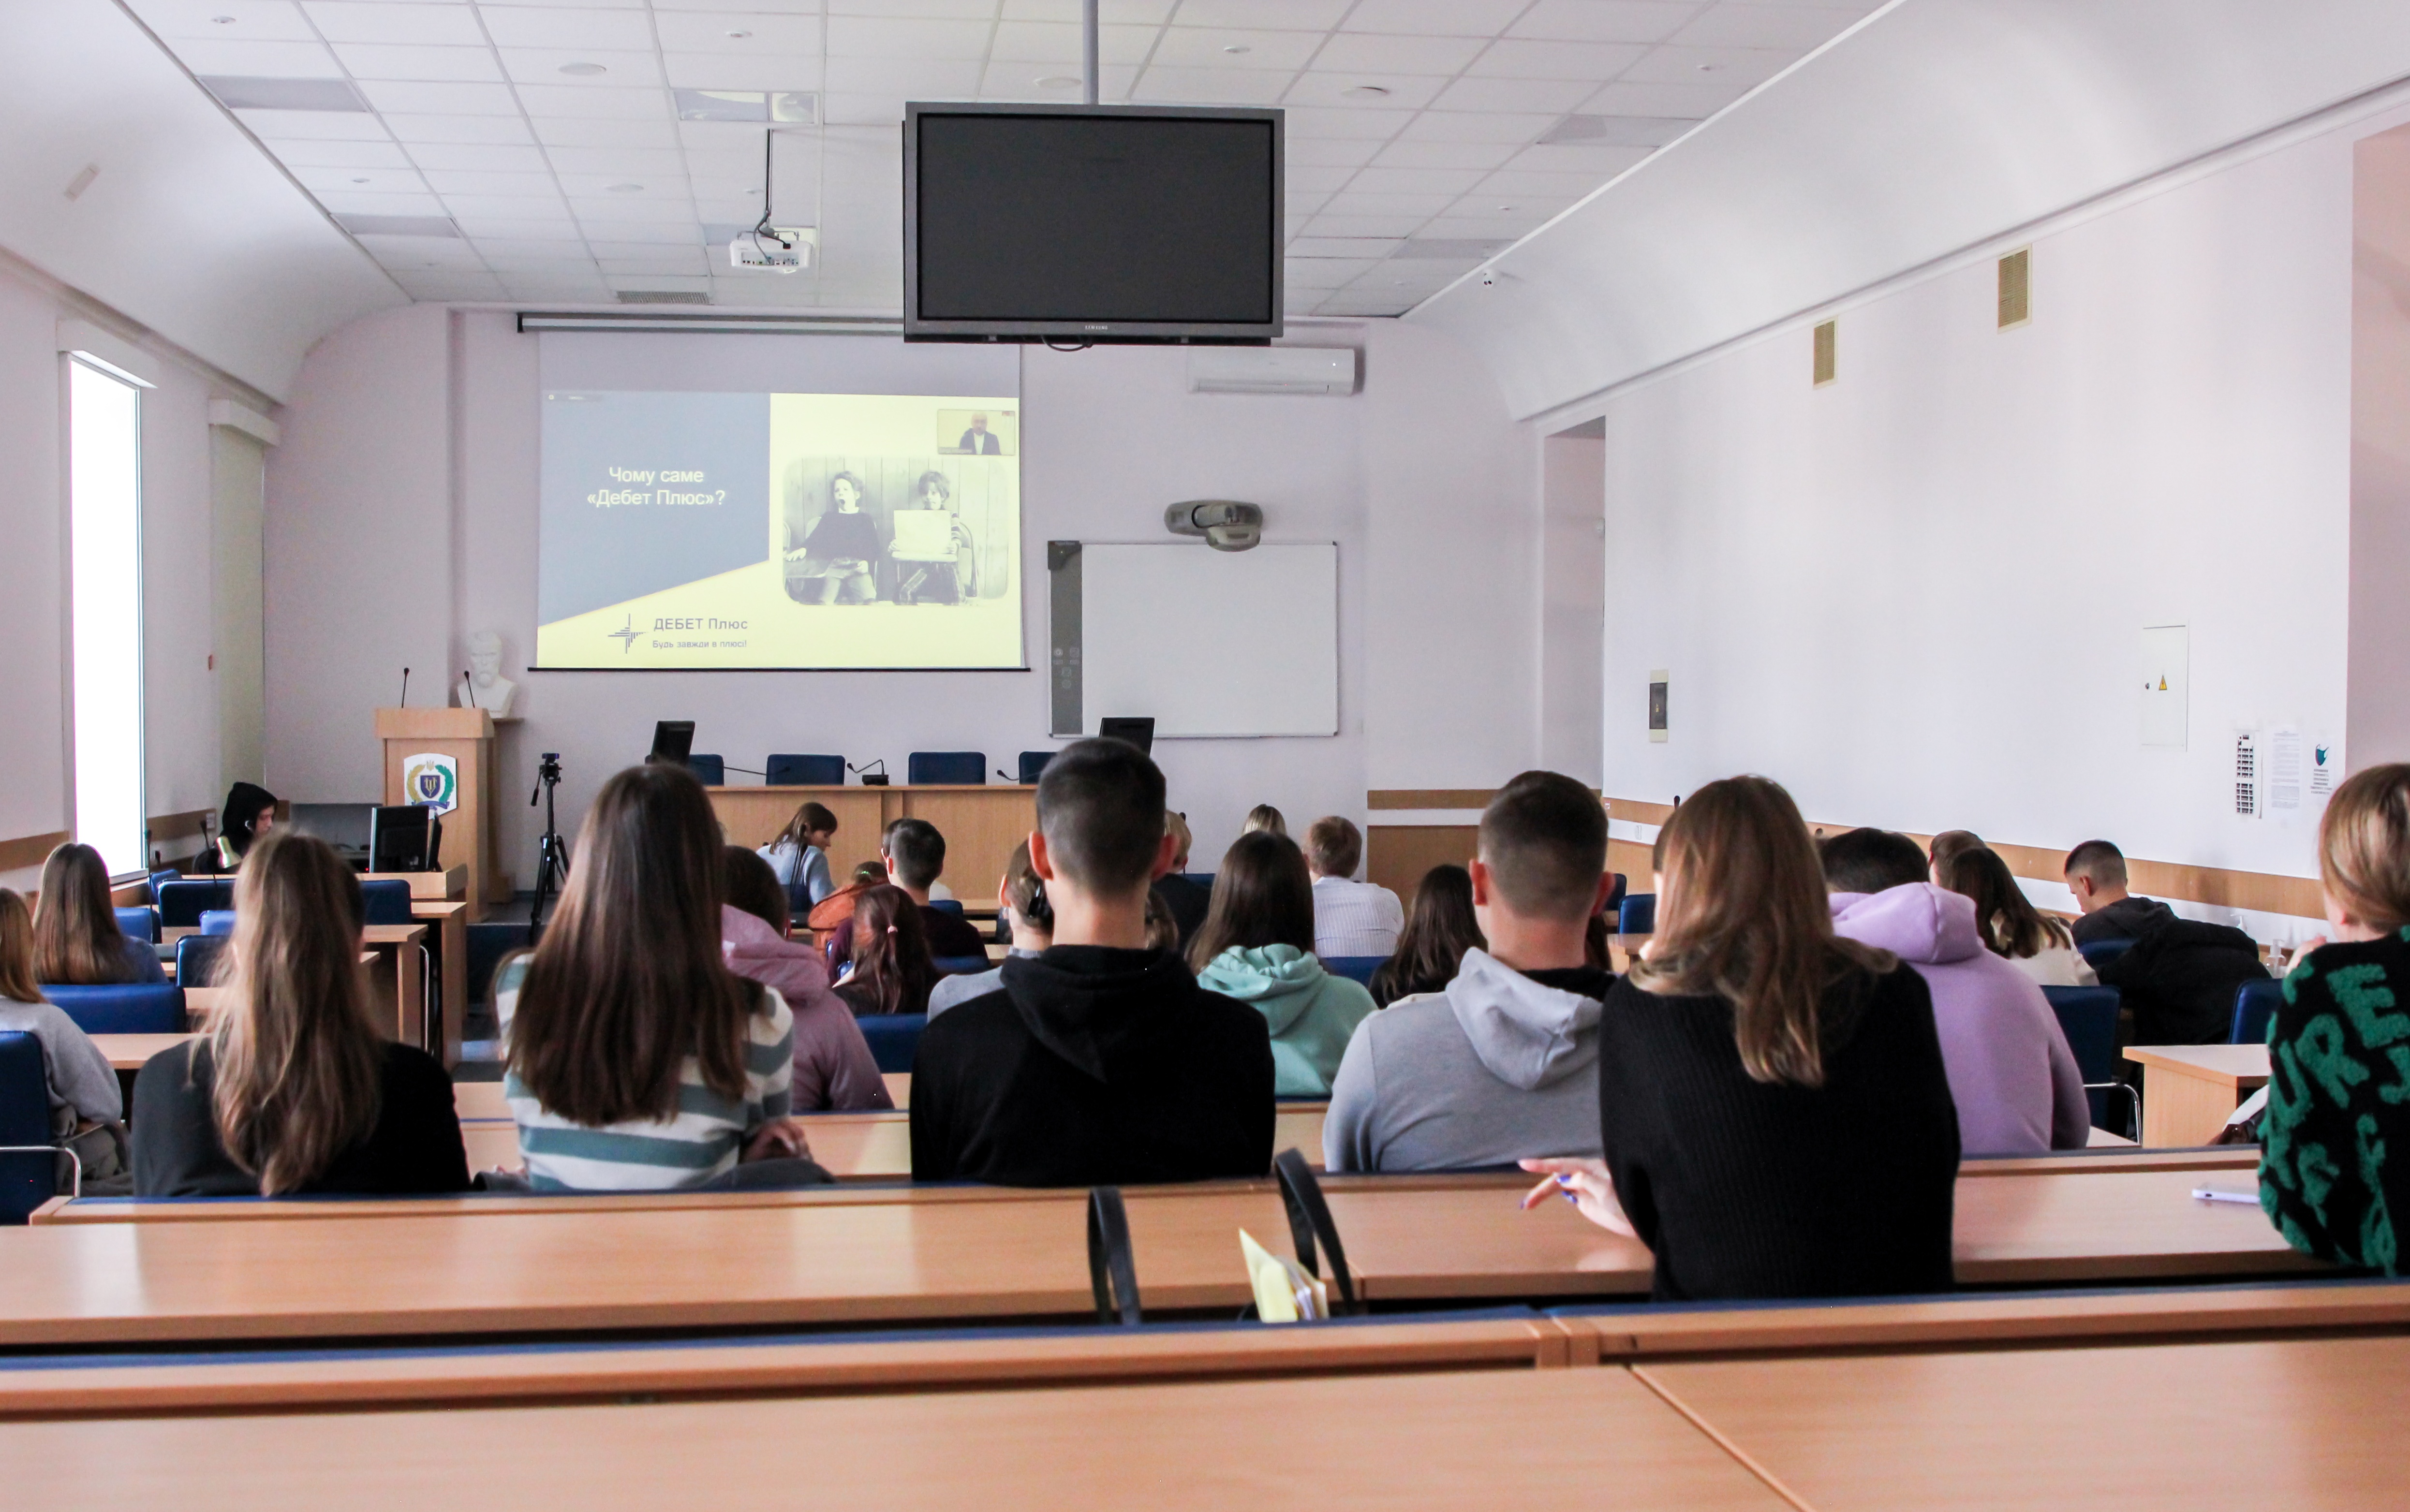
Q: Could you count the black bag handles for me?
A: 2